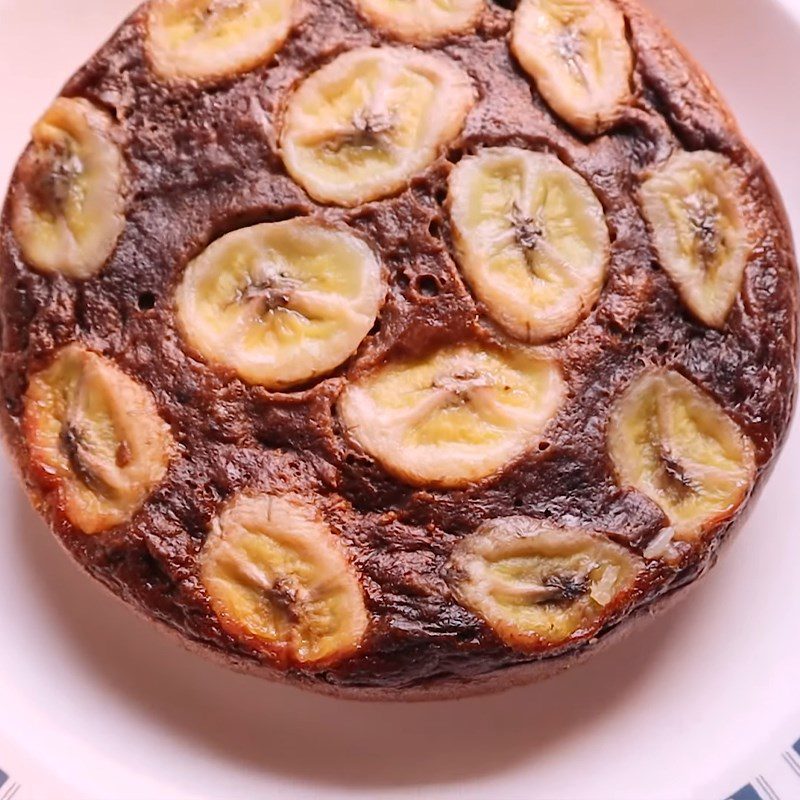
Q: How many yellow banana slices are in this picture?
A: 13